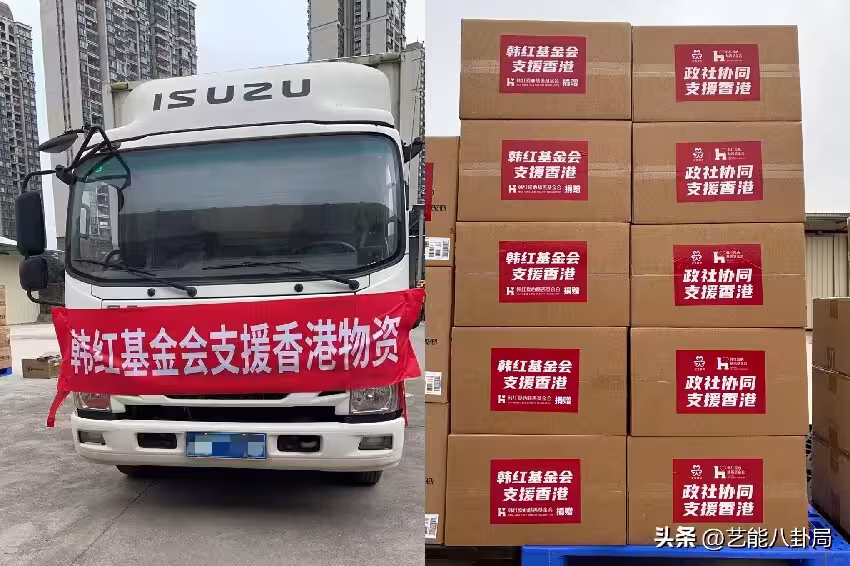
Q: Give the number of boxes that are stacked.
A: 10